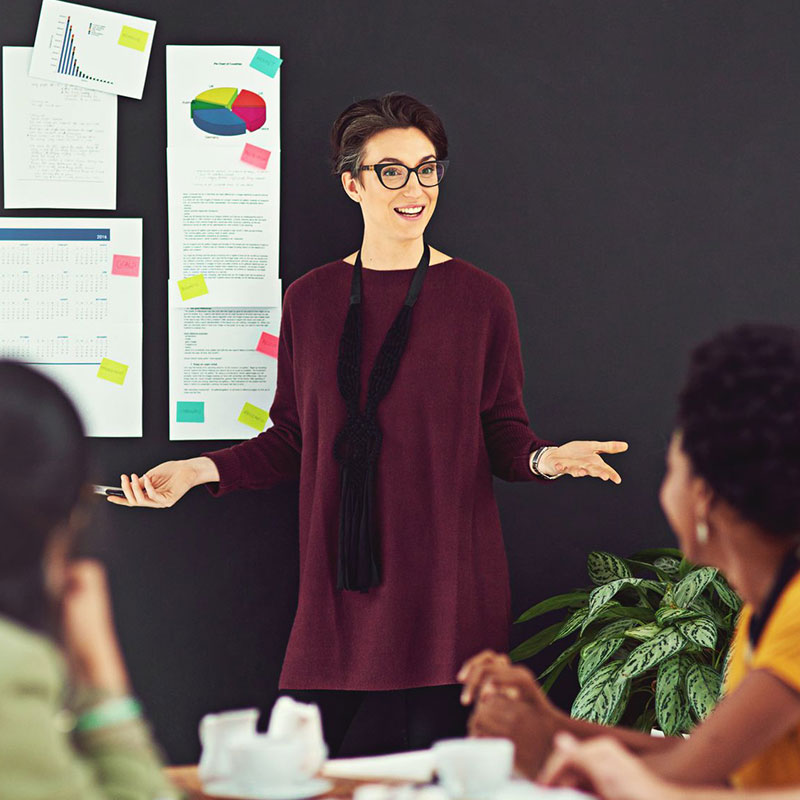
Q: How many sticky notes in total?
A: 9